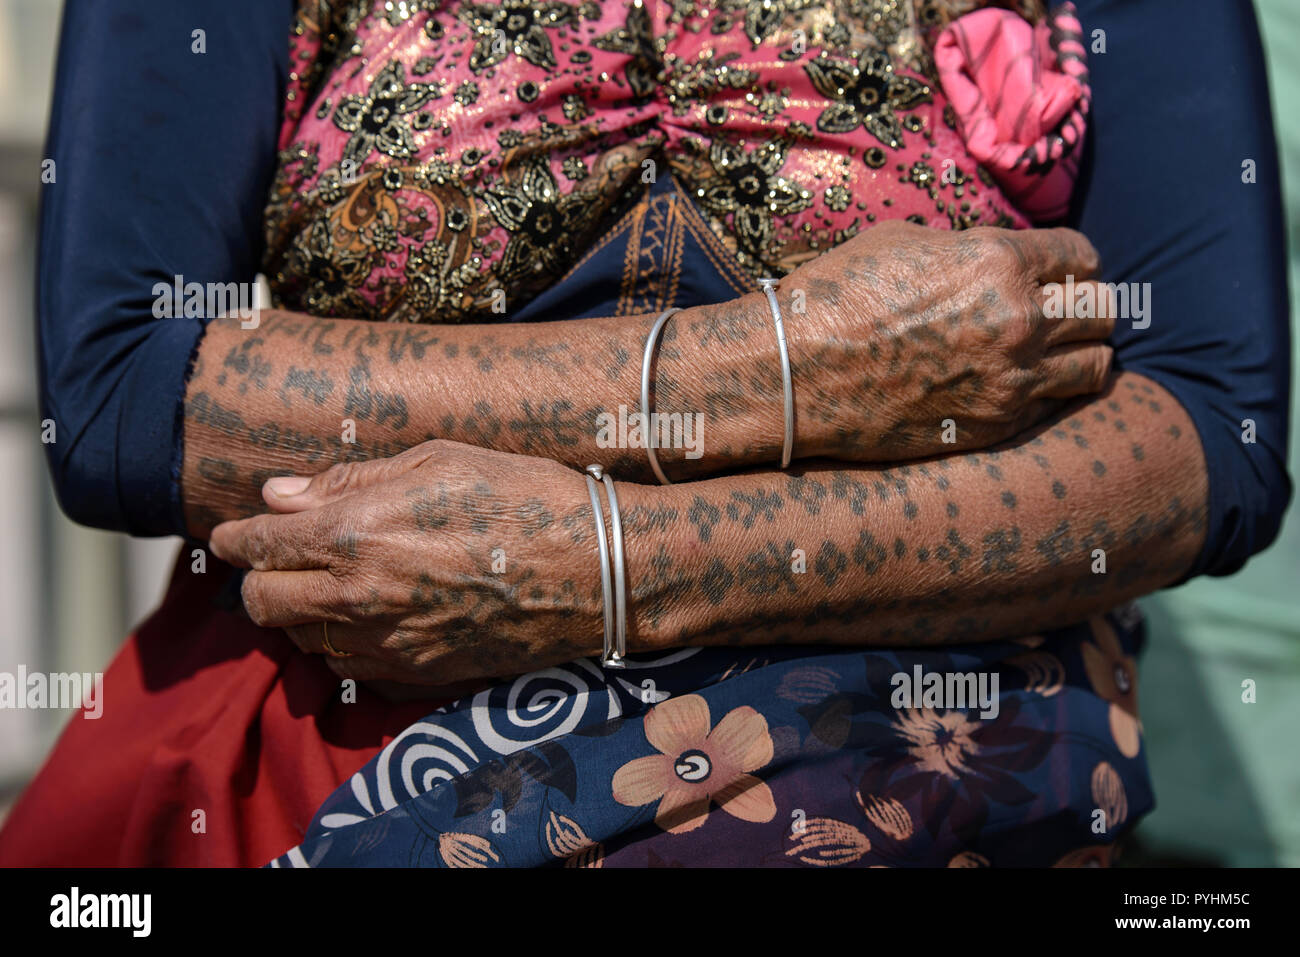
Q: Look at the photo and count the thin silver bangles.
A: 4